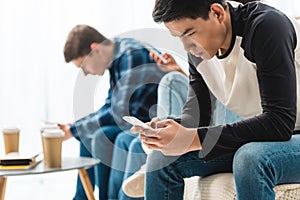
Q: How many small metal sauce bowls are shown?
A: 0